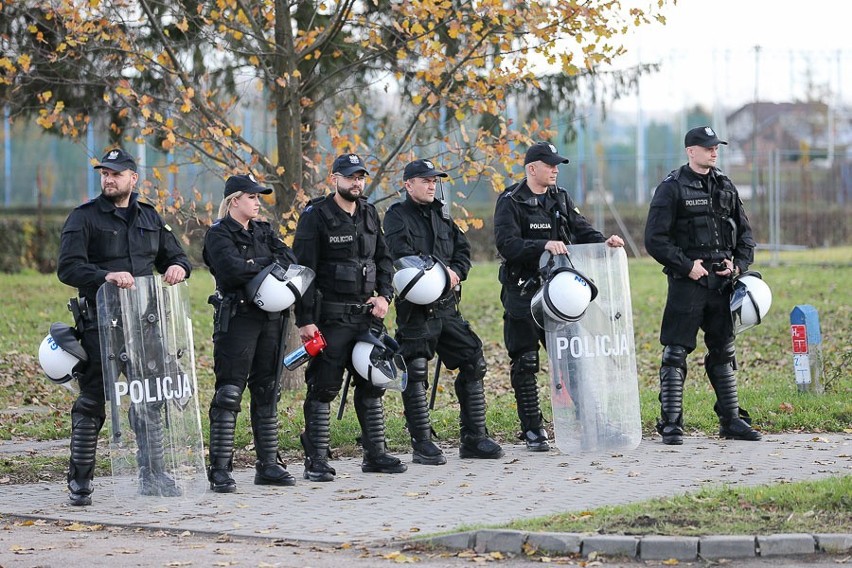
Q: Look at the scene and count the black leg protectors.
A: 12